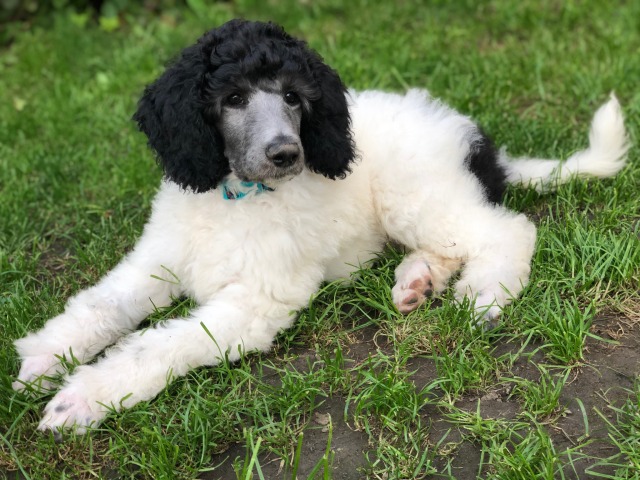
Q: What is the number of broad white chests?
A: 1